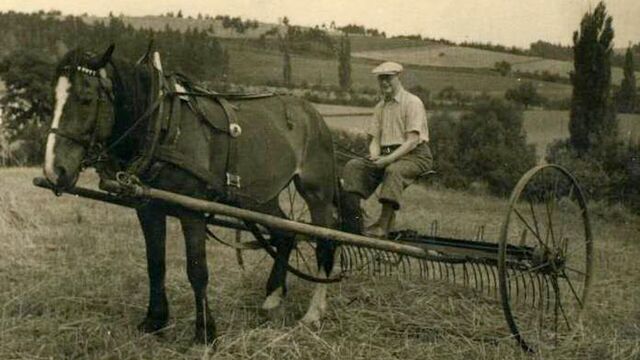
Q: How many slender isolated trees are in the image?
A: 4